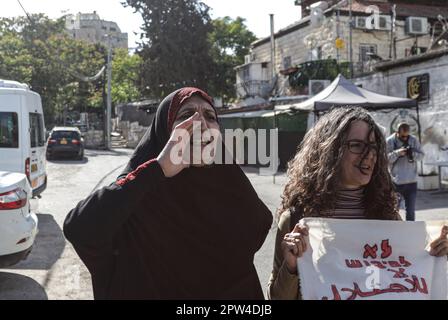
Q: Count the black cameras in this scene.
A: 1